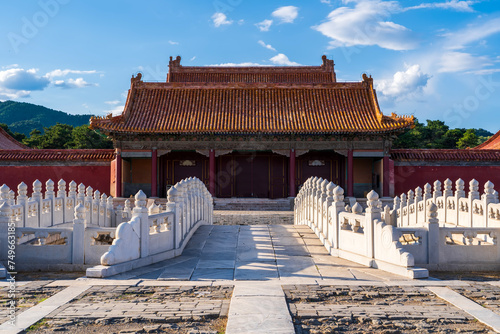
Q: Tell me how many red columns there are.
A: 6